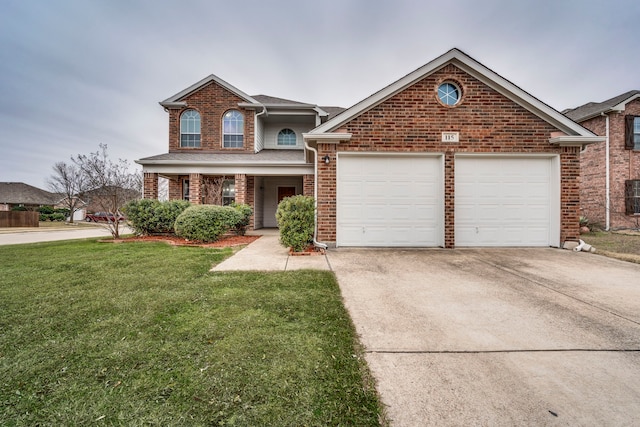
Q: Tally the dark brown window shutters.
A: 2